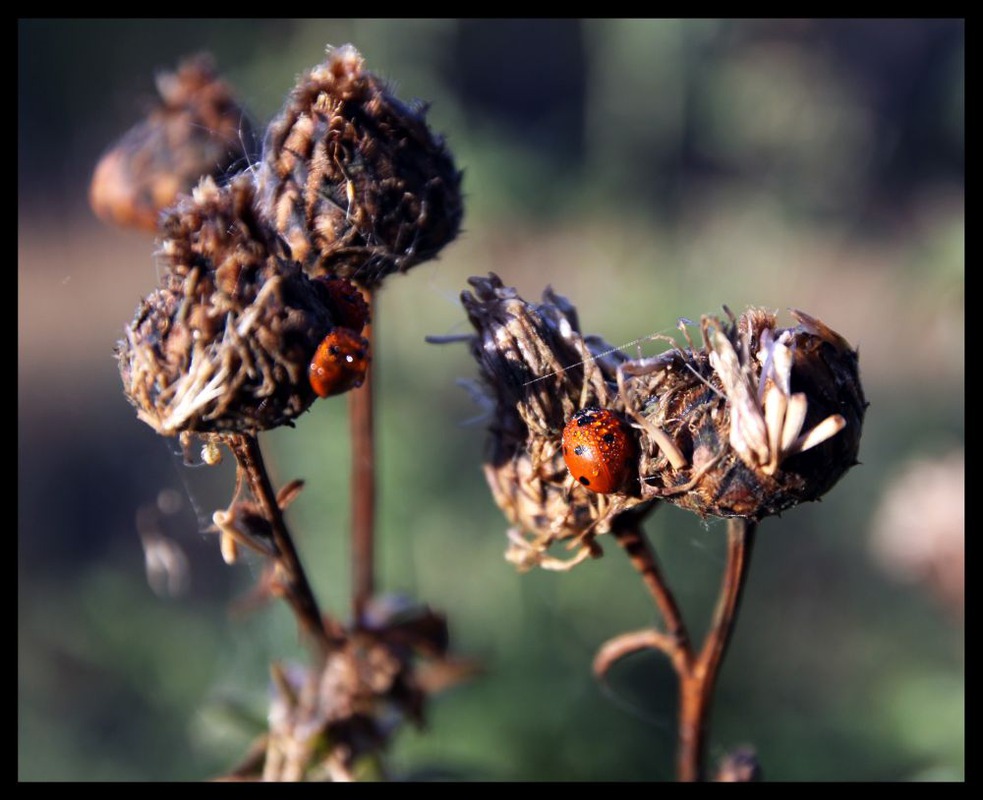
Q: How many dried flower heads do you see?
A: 5